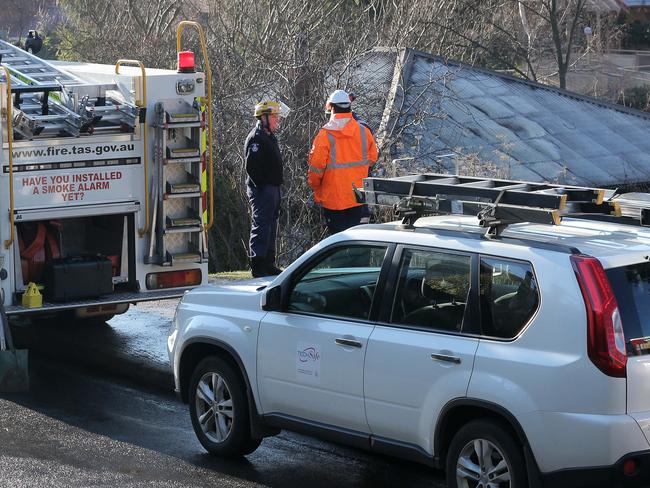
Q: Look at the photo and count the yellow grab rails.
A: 3